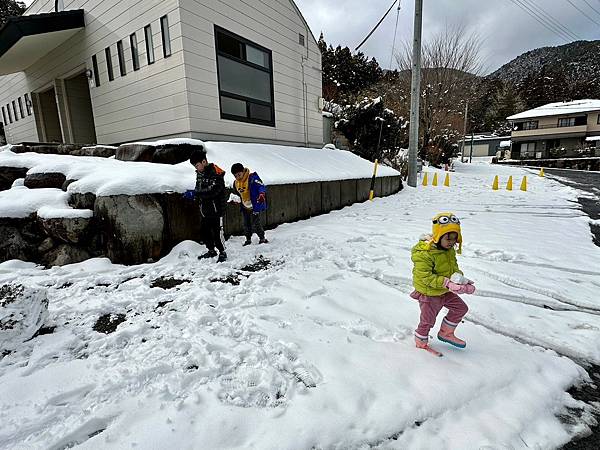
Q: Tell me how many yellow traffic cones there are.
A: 7